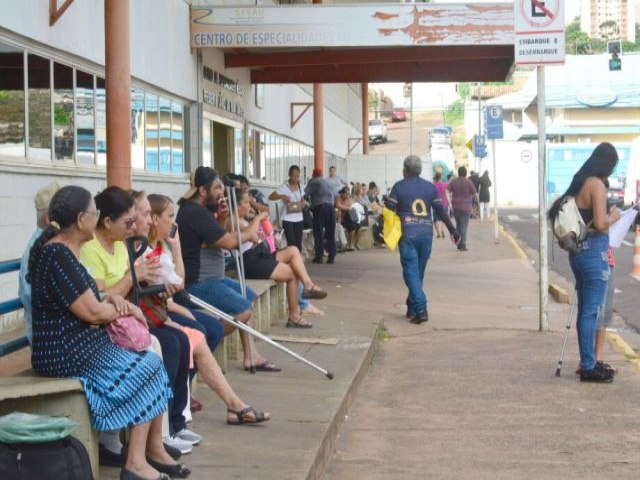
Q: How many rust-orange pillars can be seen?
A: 3